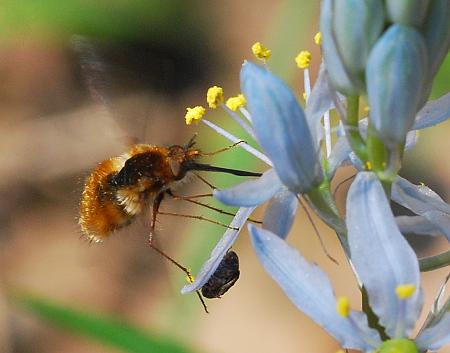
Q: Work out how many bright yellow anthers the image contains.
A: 8